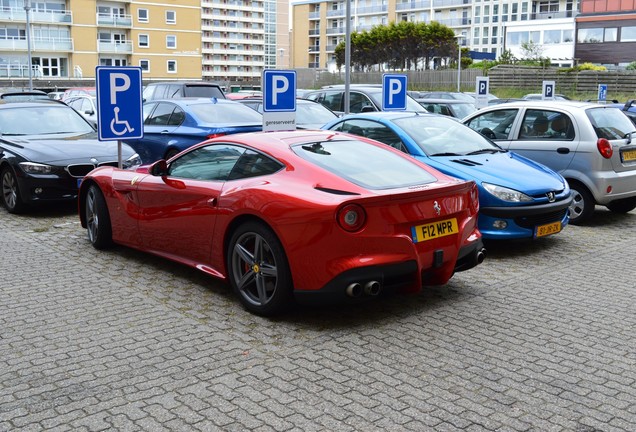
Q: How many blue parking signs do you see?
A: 6